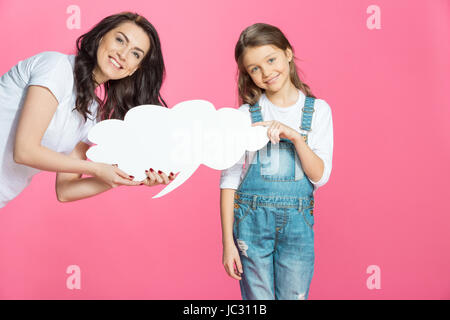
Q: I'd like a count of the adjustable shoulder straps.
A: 2